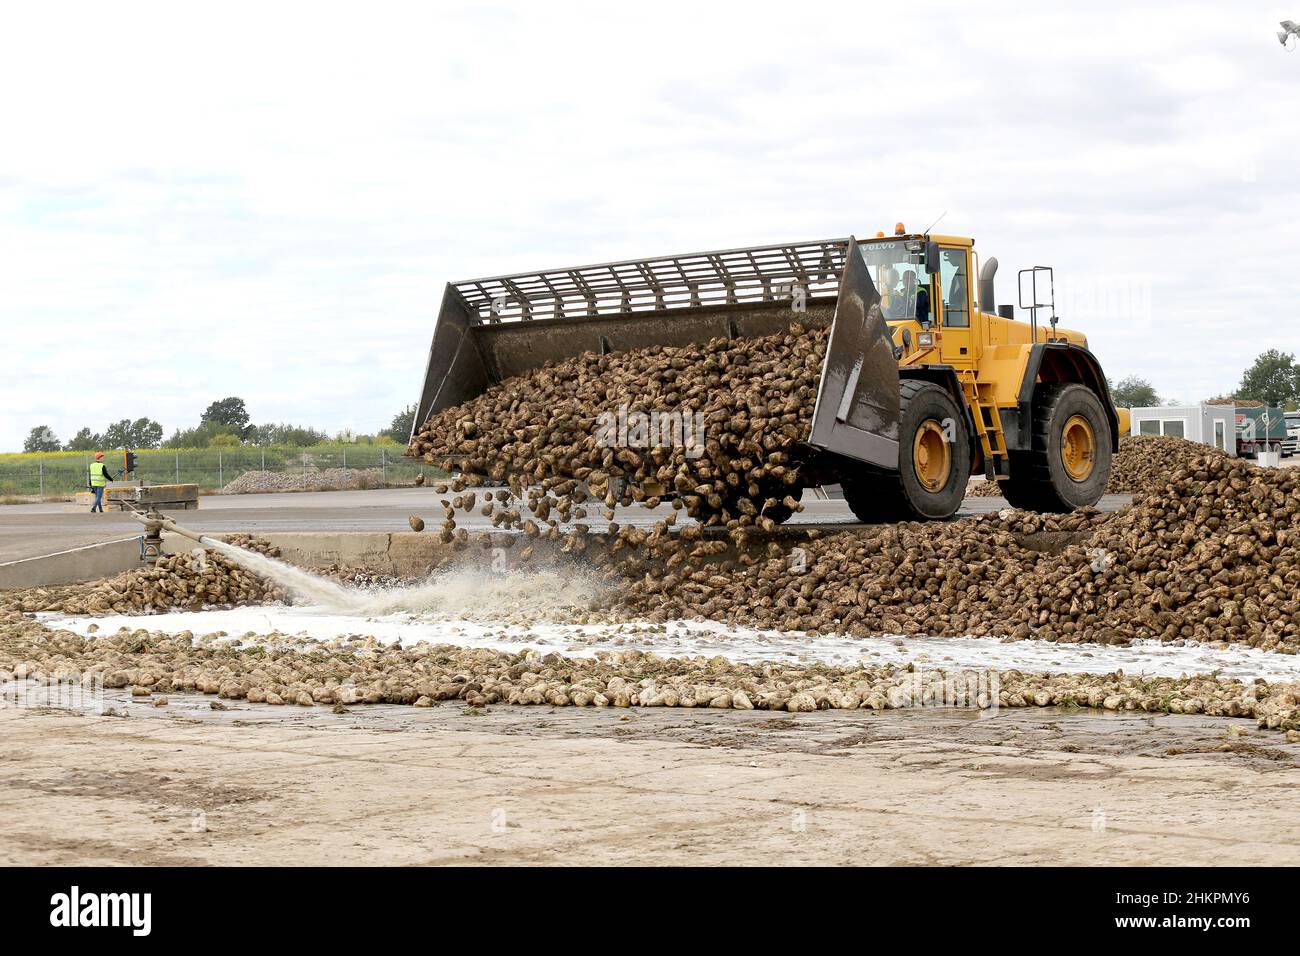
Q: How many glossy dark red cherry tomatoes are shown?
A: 0